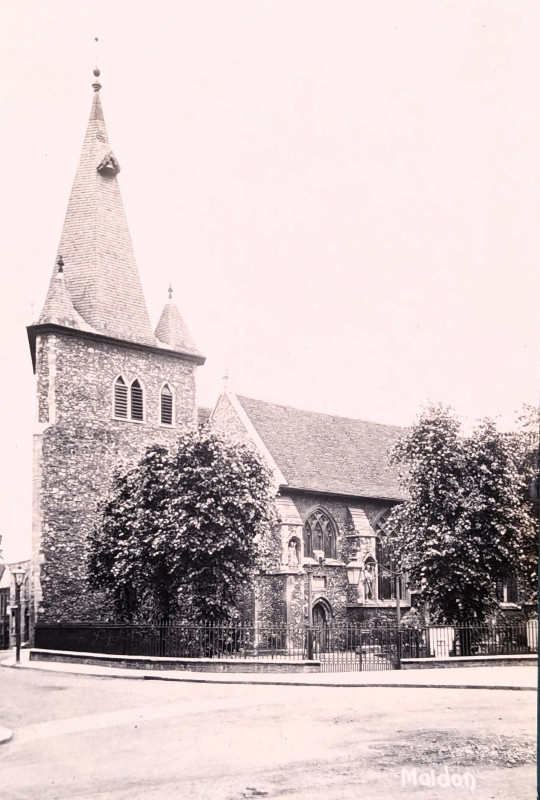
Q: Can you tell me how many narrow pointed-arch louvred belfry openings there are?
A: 3